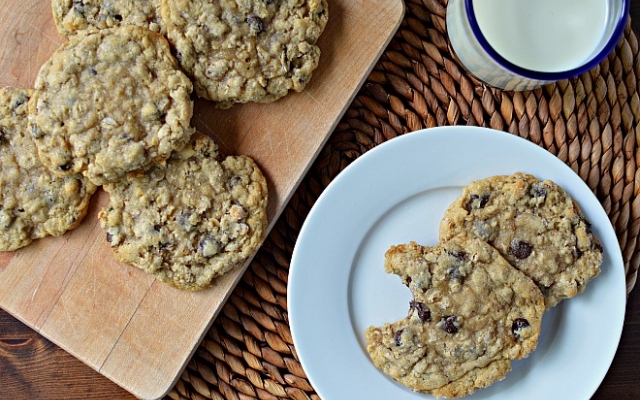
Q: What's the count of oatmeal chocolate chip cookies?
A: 7